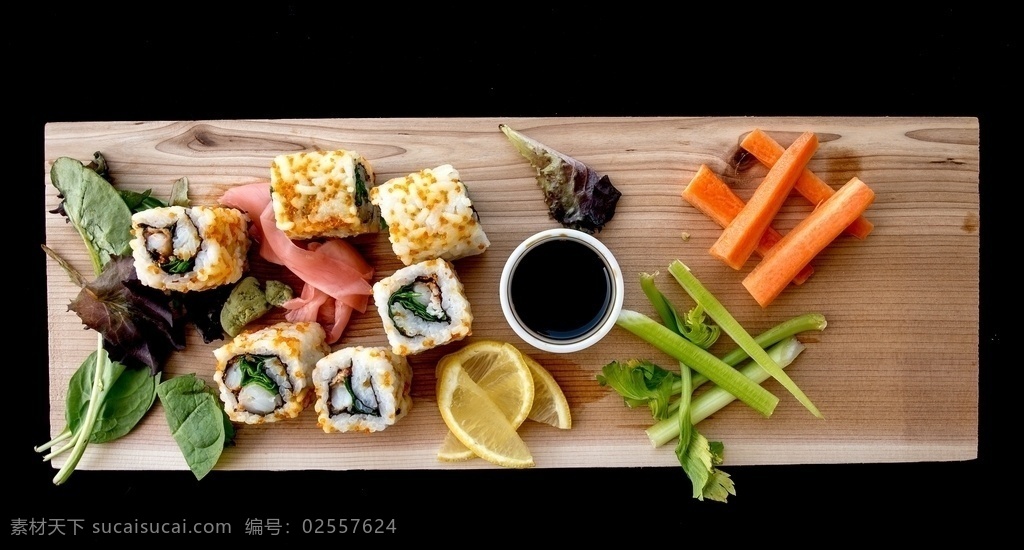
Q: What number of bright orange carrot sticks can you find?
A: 4